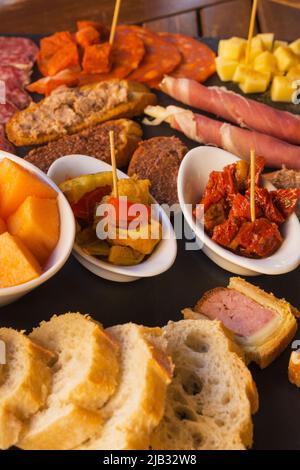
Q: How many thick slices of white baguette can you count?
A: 4